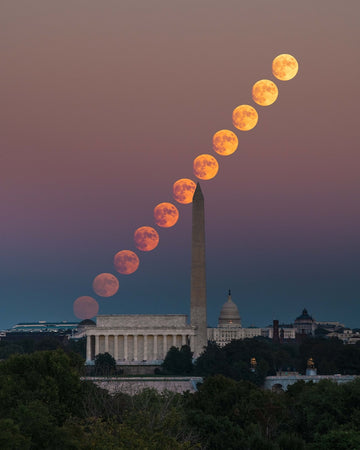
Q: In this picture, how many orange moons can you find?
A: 11